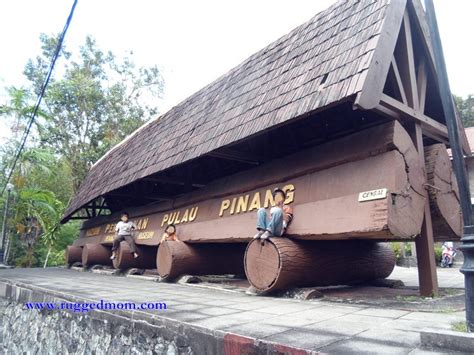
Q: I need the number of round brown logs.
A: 5